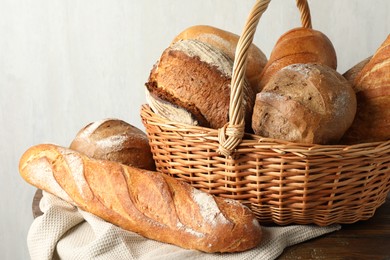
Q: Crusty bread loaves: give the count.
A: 8